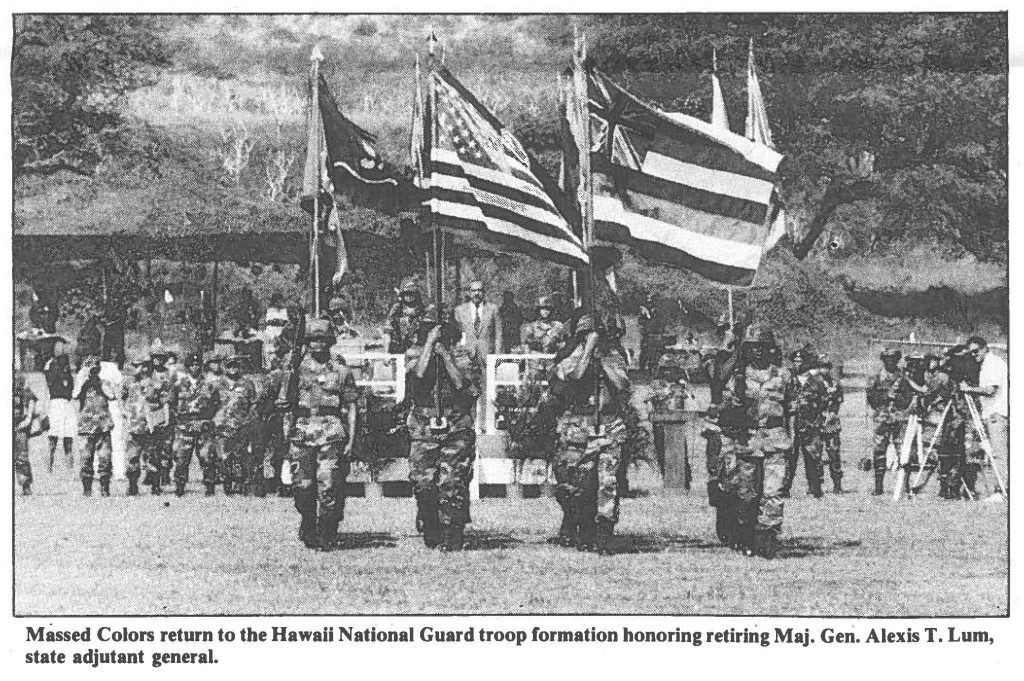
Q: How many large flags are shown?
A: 3